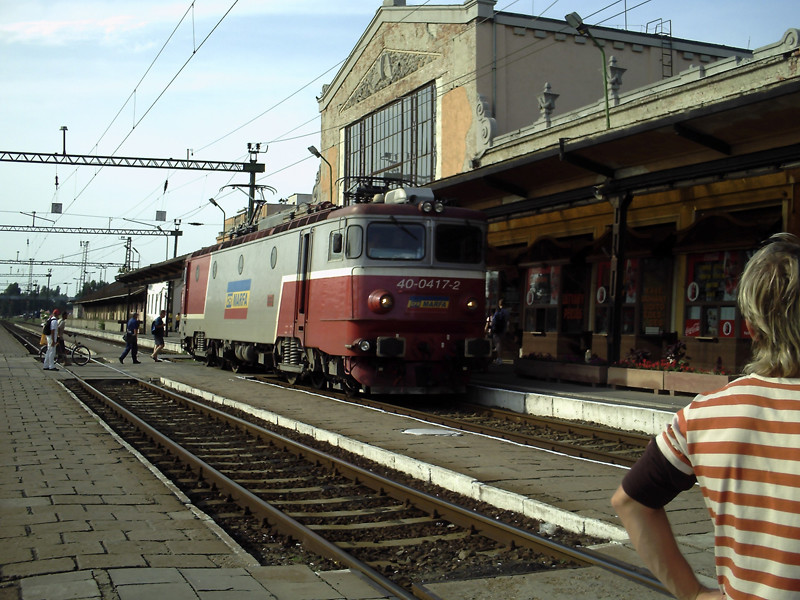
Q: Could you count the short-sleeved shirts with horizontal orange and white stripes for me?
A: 1